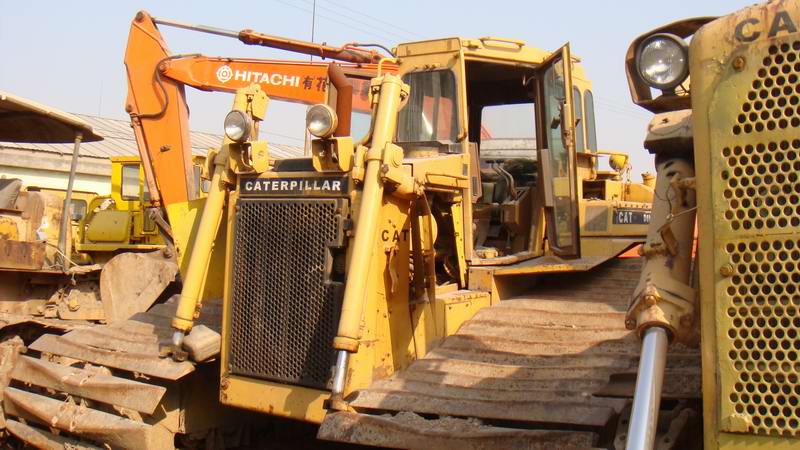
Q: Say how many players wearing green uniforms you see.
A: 0